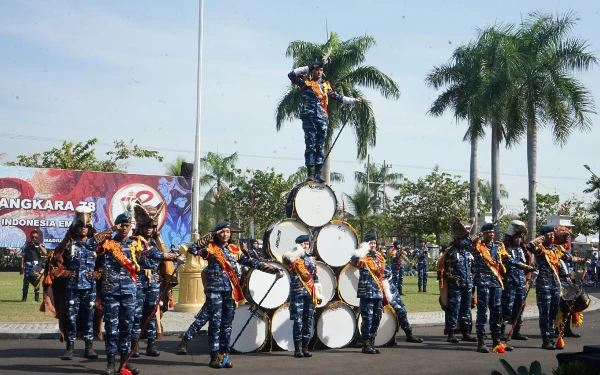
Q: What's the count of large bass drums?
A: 10